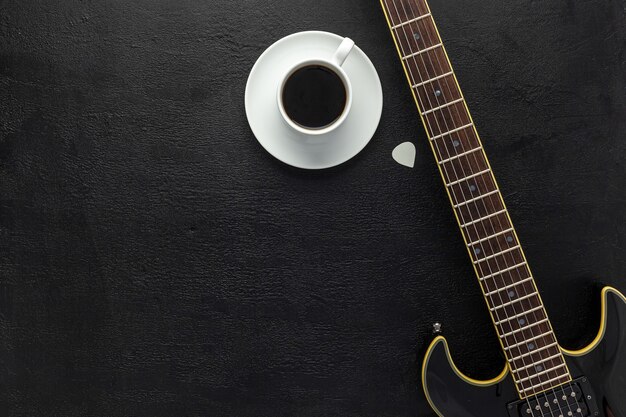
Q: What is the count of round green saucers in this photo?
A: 0